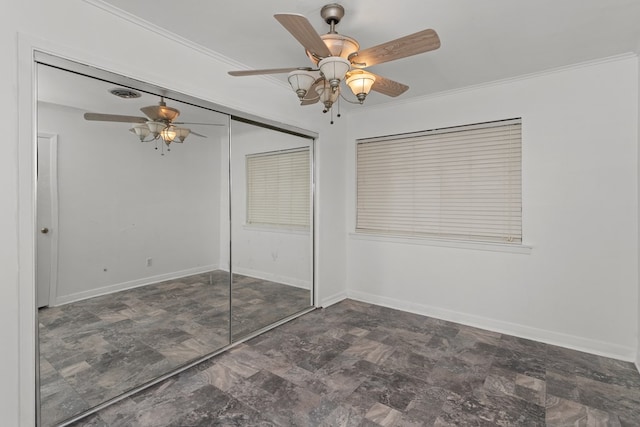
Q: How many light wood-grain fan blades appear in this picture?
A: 5